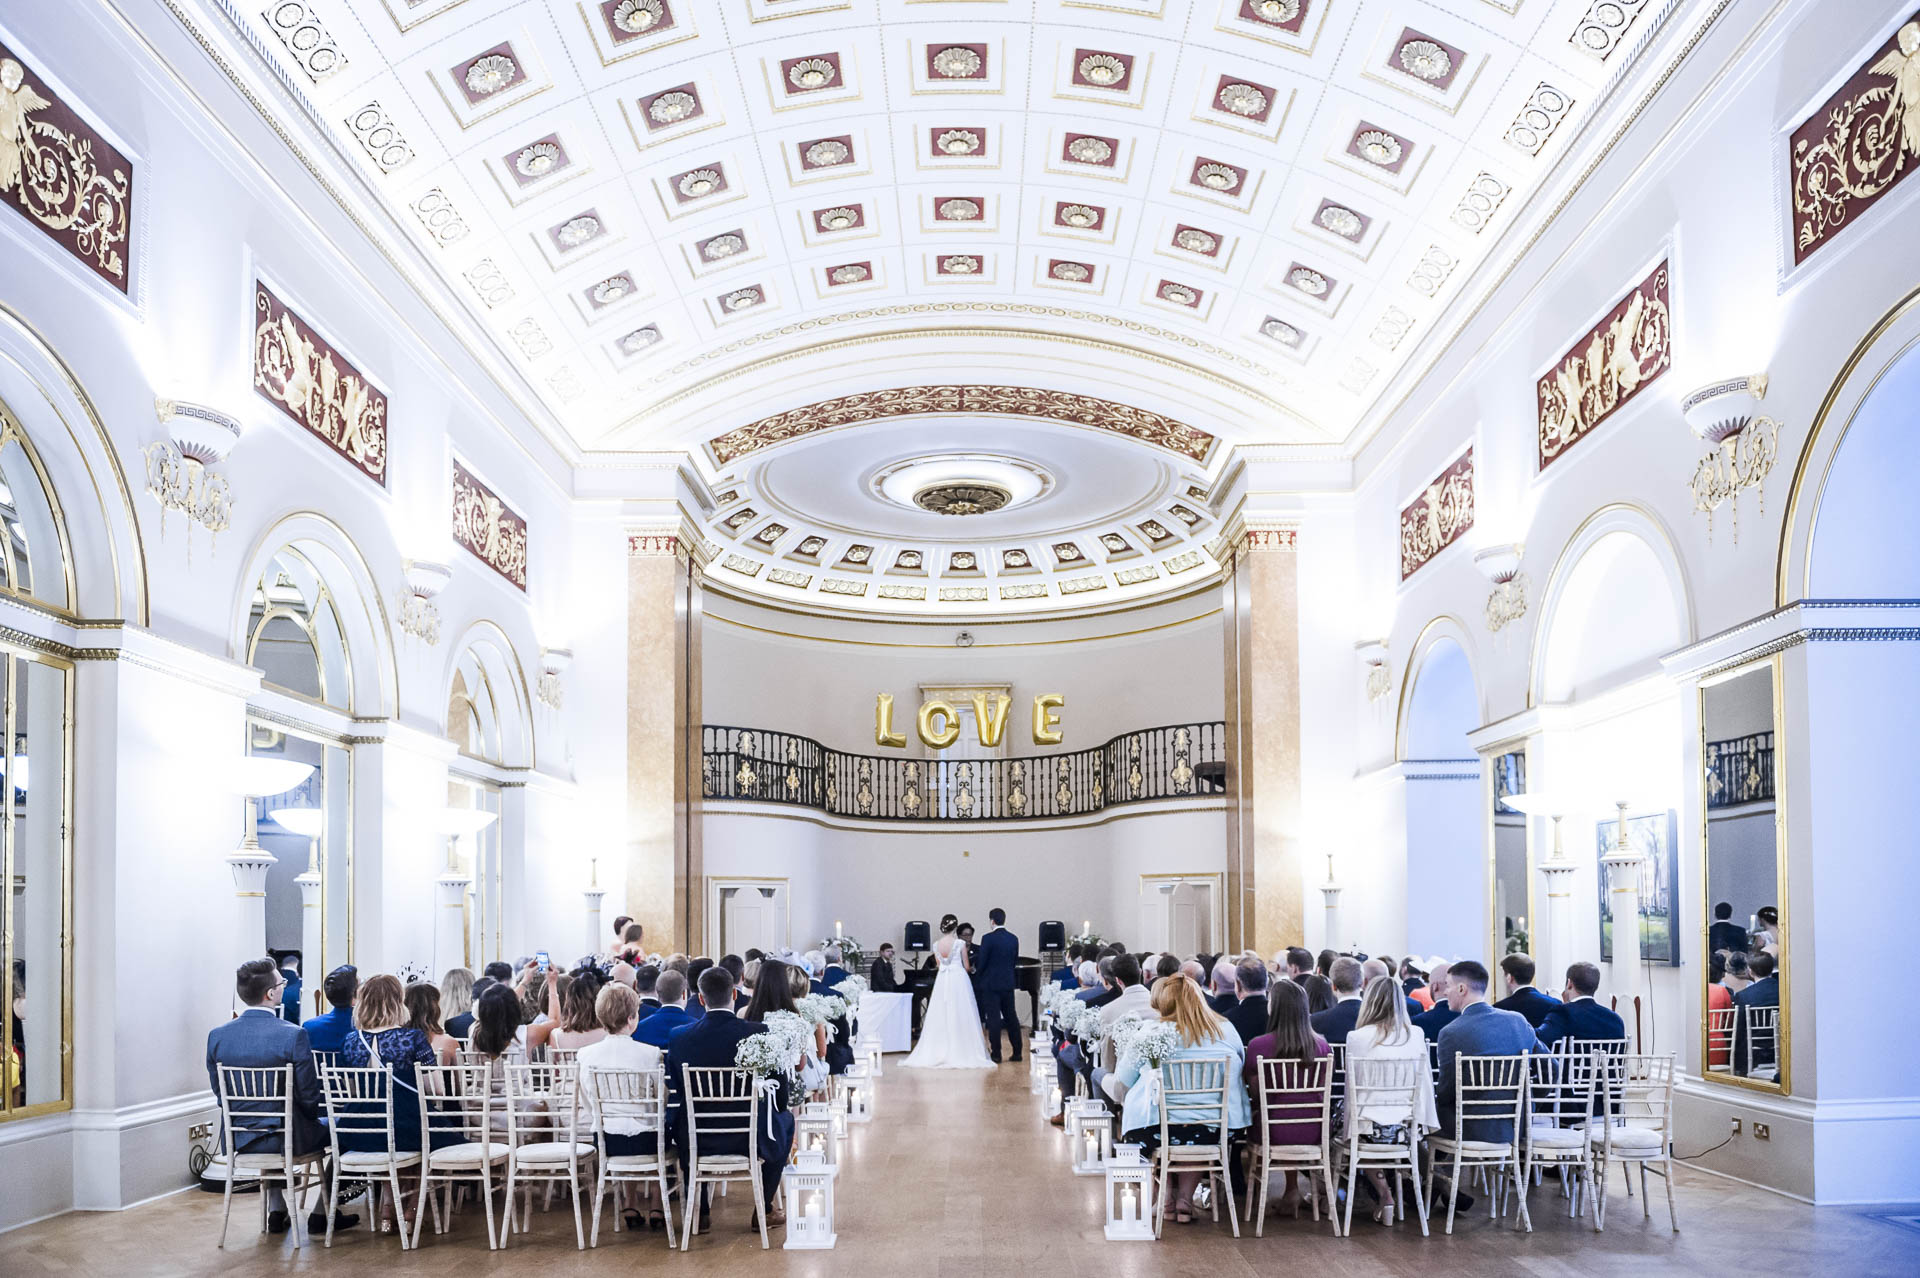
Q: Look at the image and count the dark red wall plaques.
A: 6